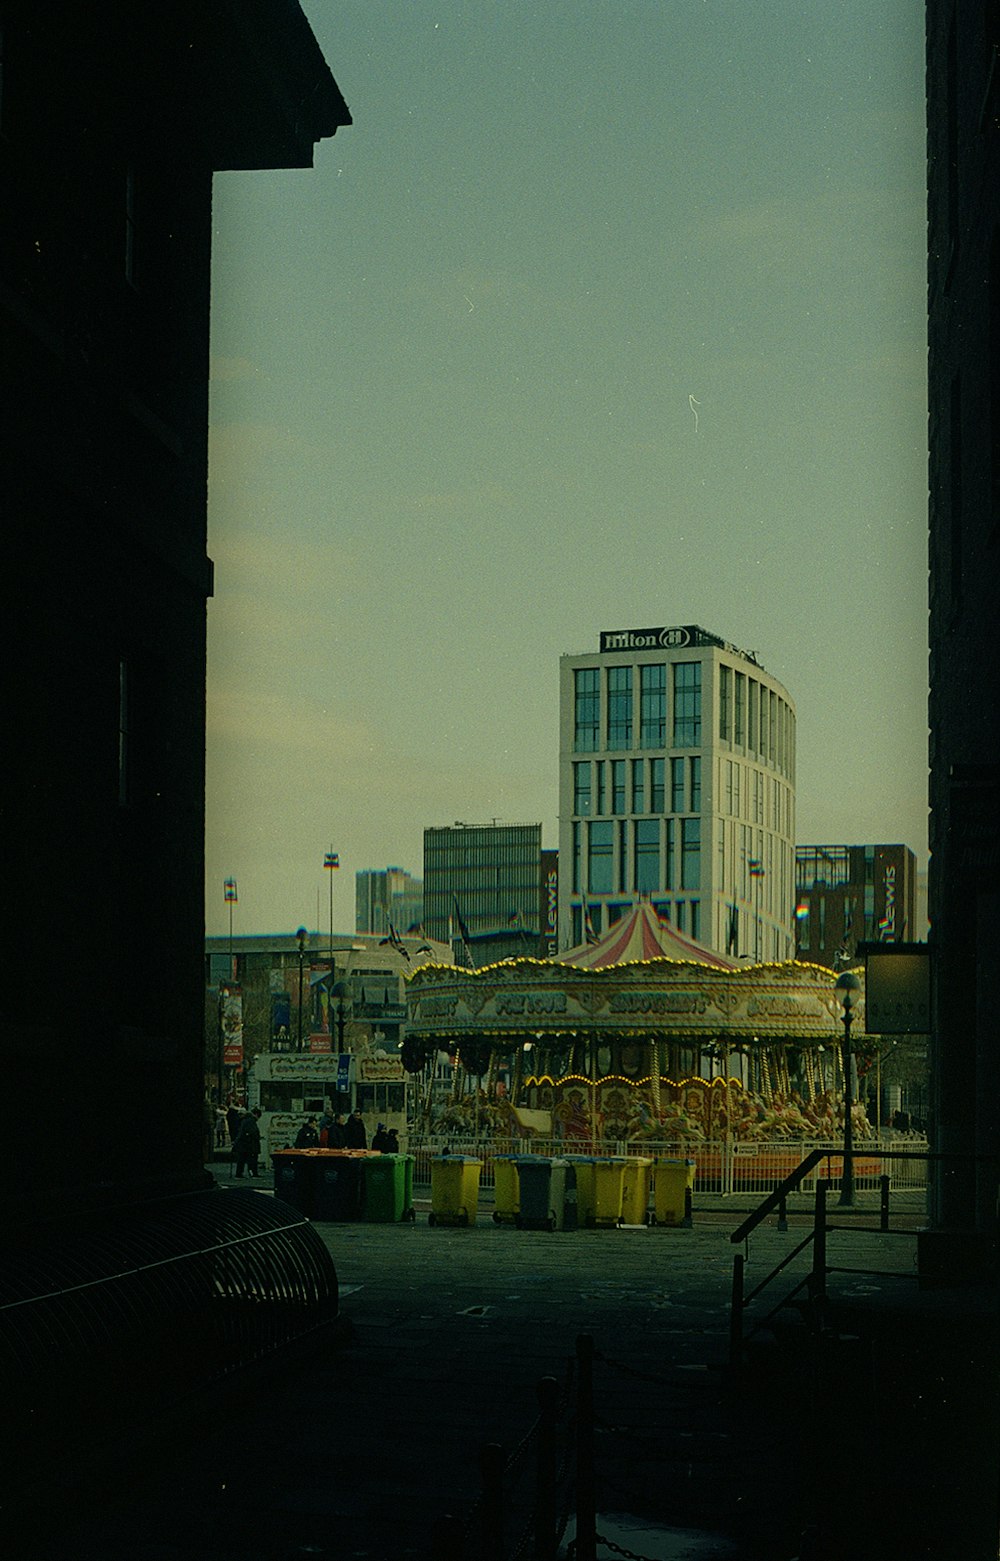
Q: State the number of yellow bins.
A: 5